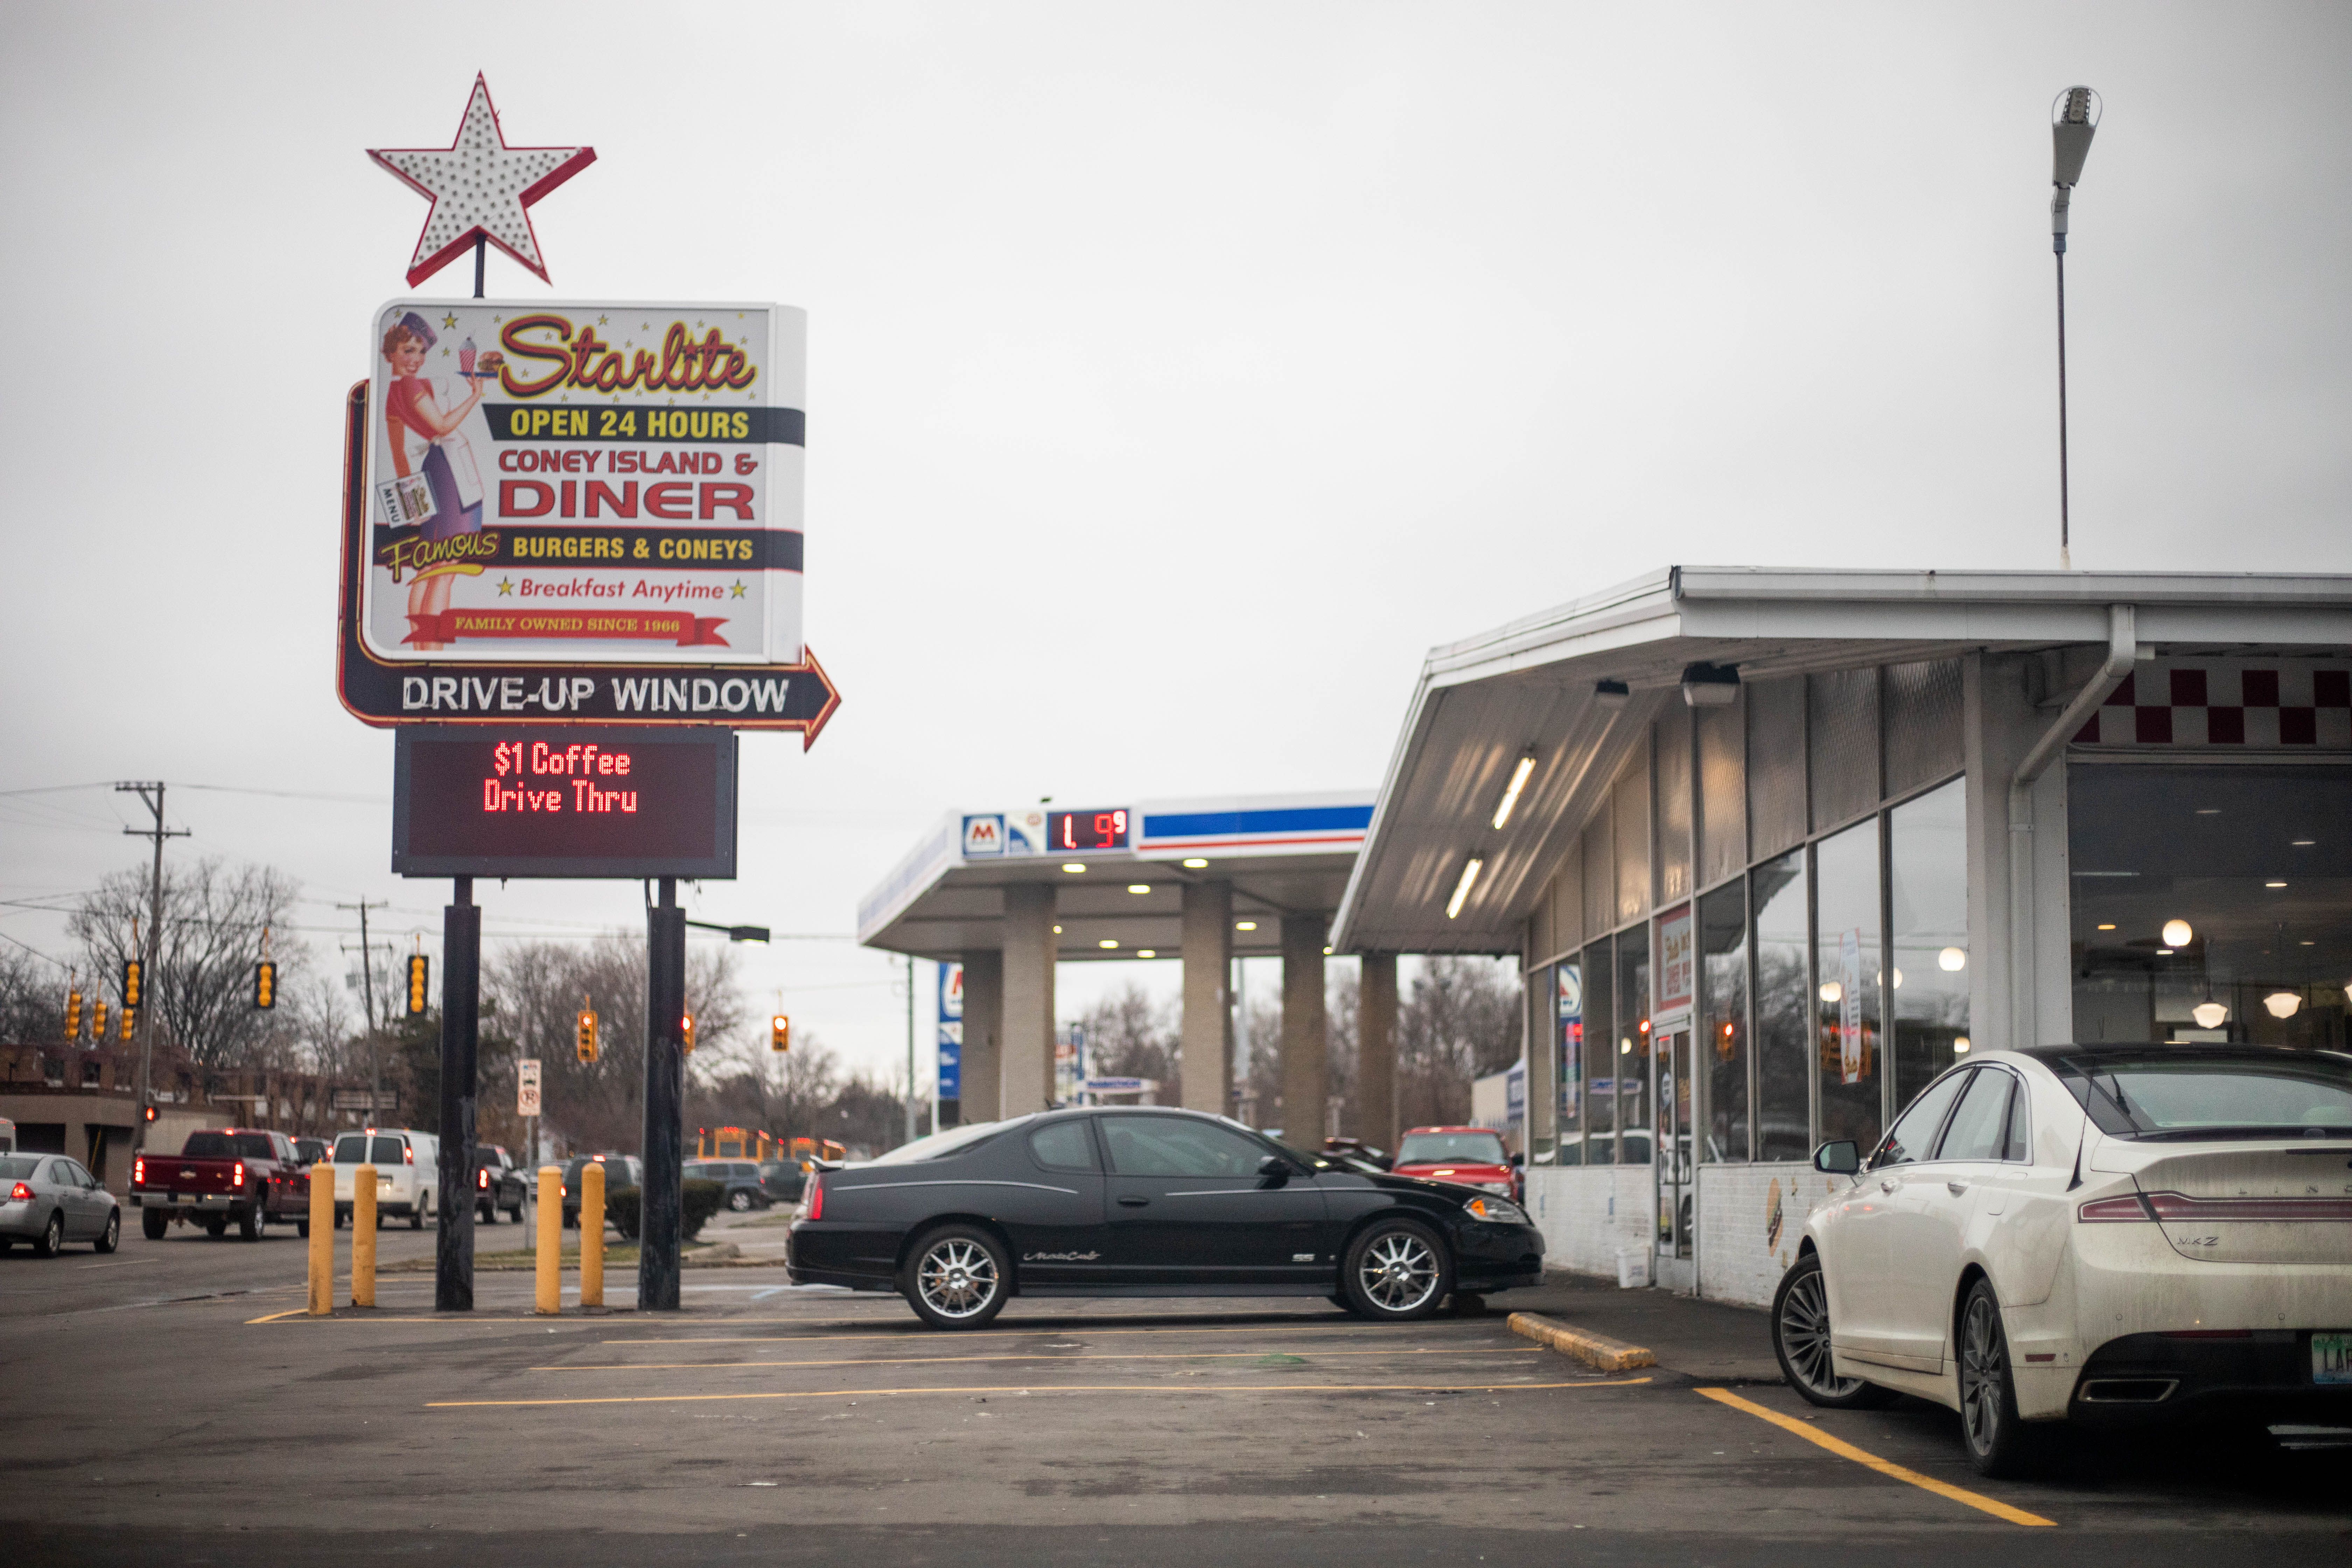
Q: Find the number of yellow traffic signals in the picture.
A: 9